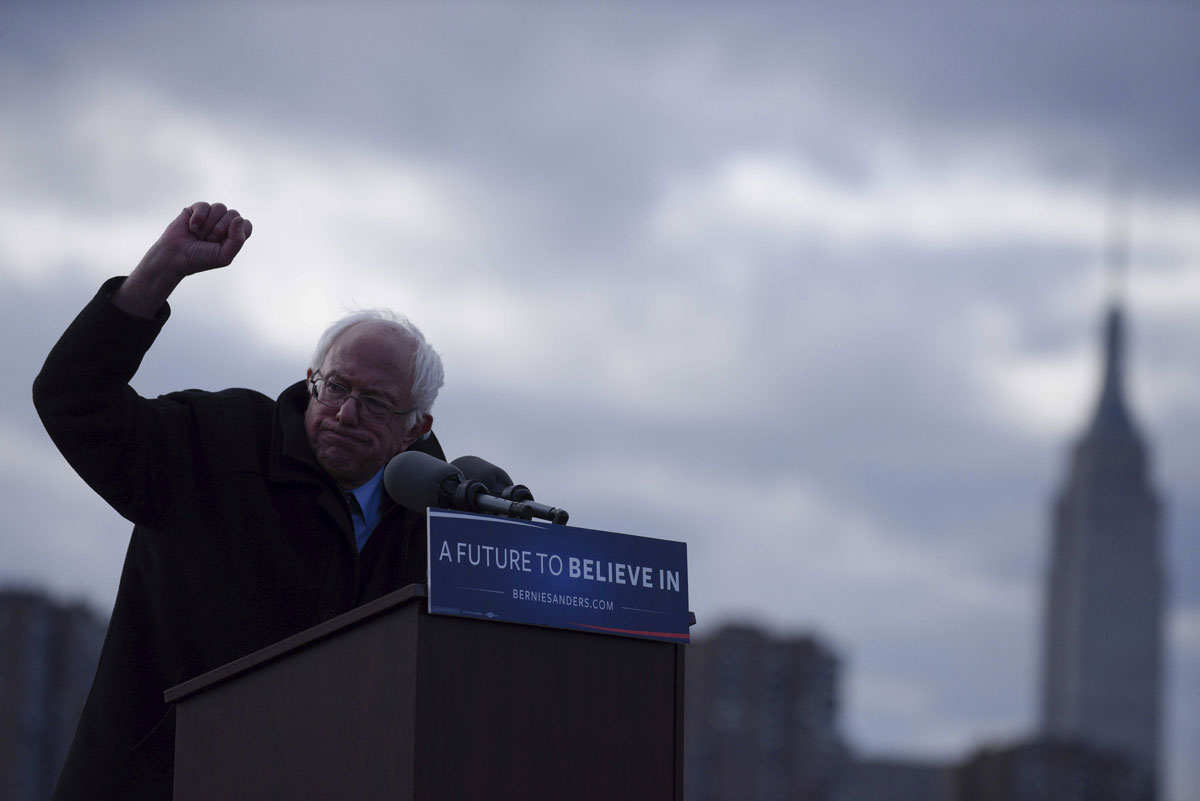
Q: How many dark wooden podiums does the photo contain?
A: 1